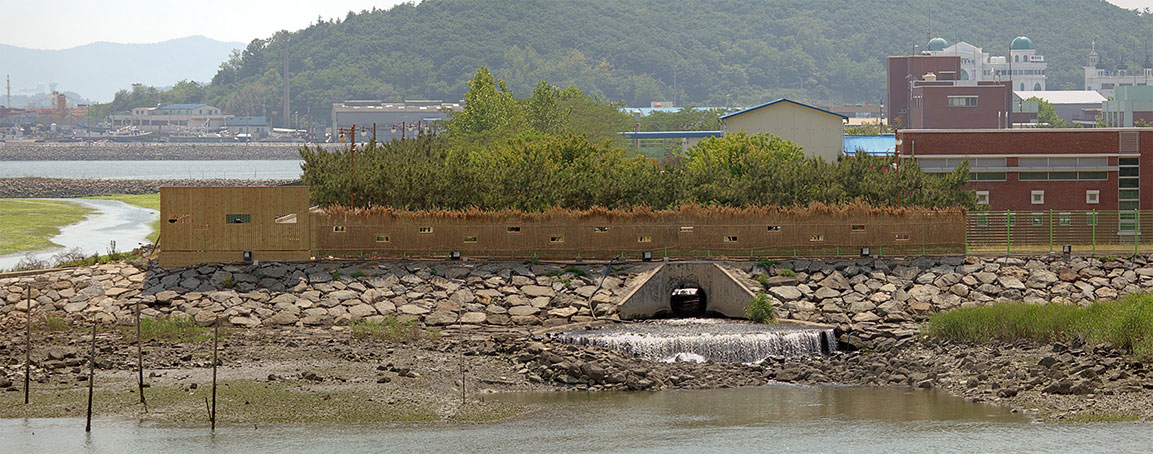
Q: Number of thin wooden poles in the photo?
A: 5